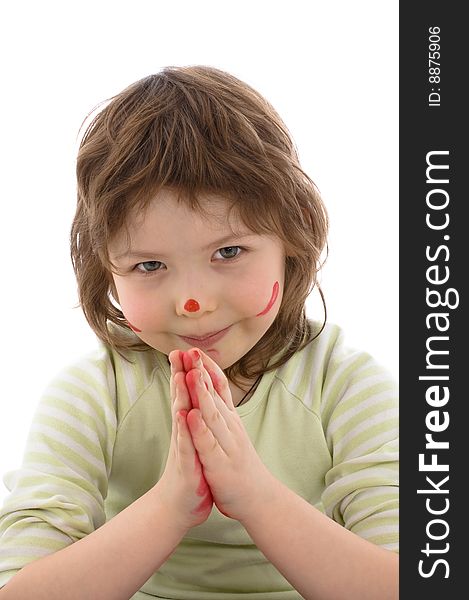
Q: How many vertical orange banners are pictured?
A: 0